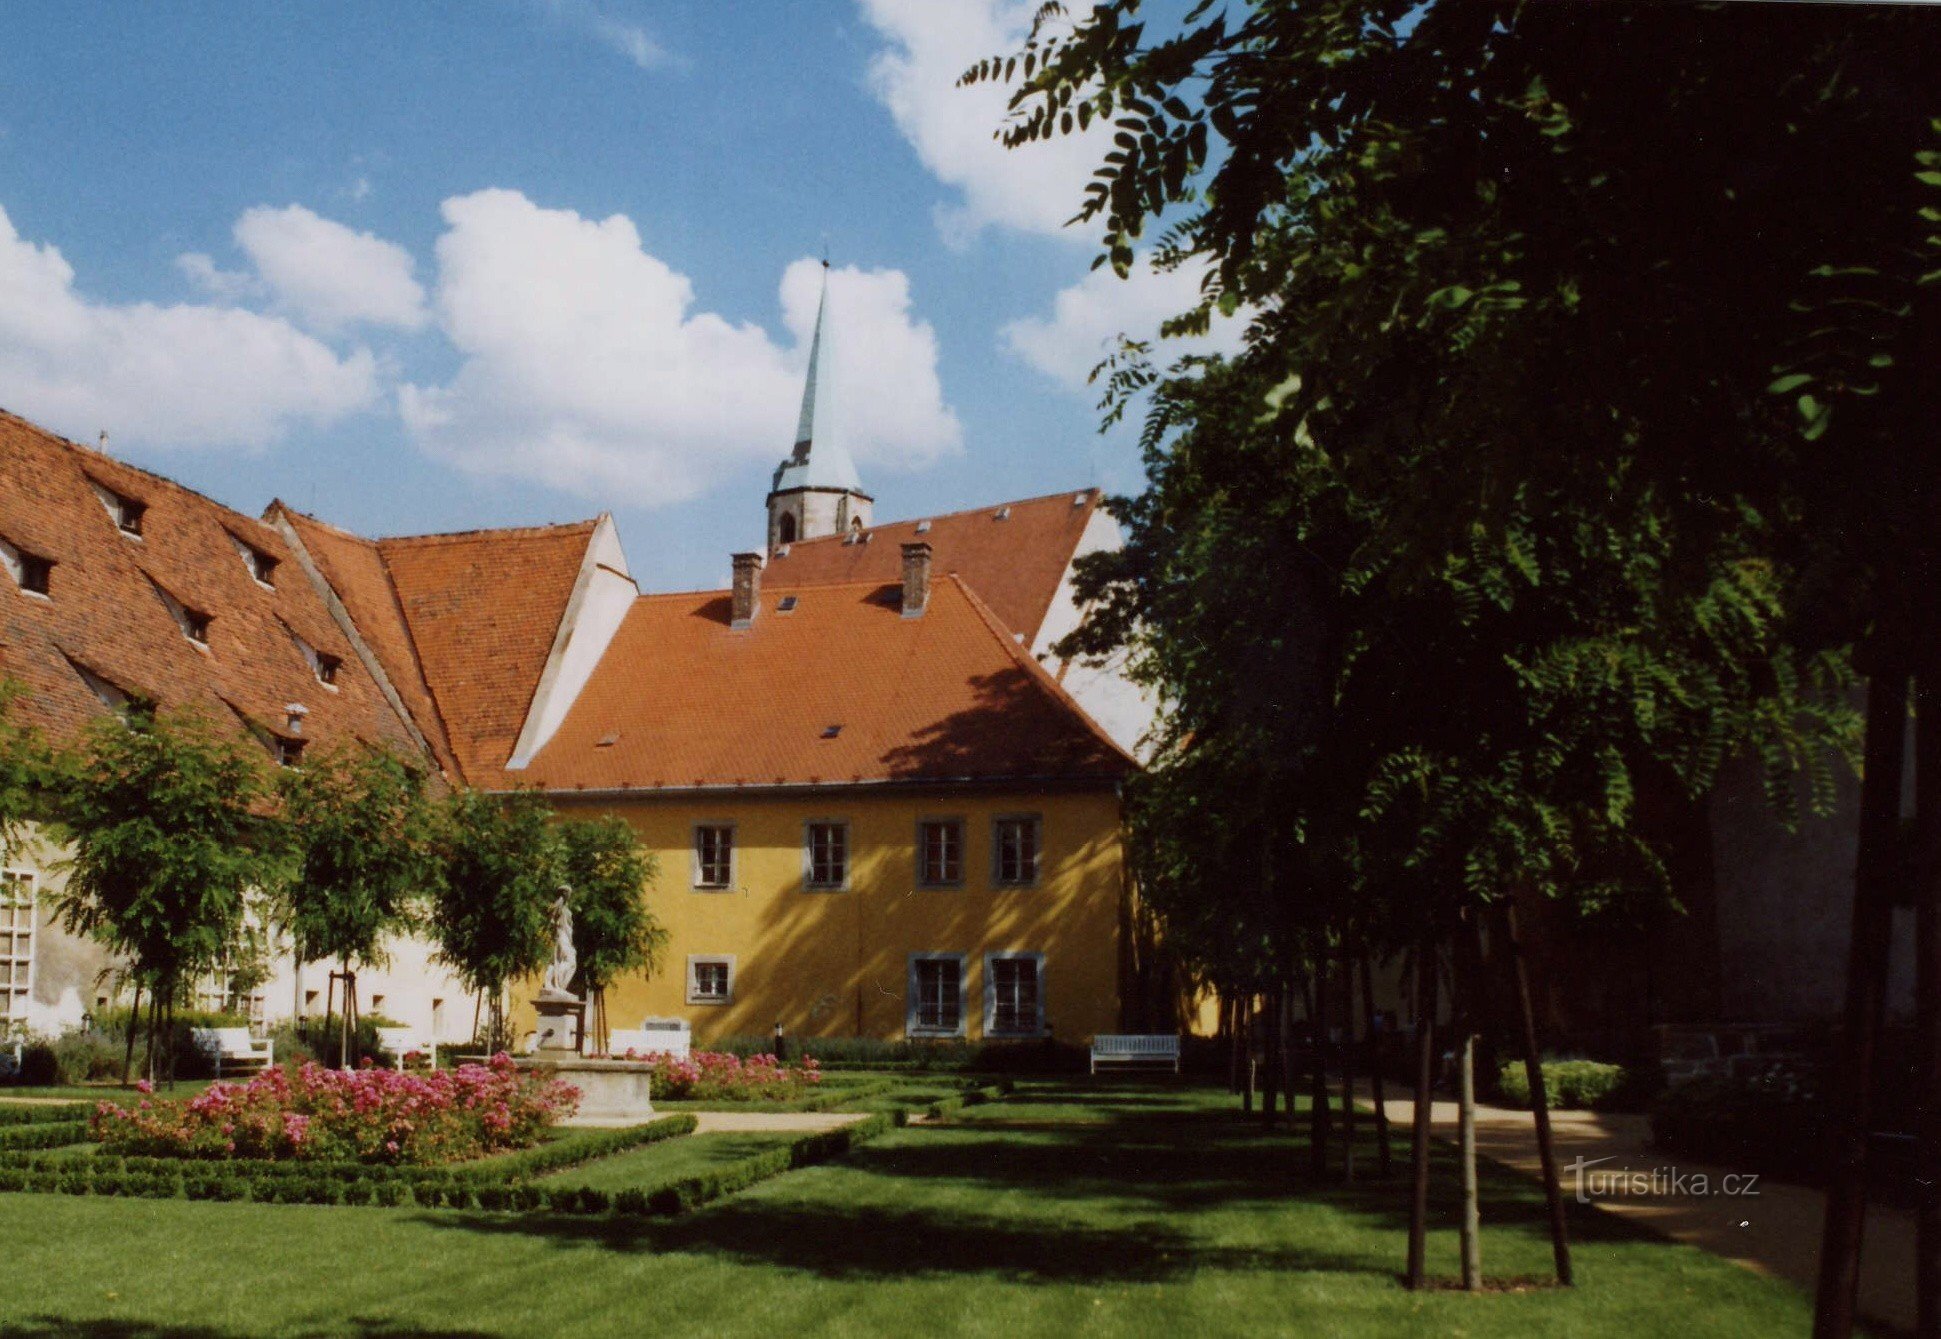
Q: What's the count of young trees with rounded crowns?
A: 4